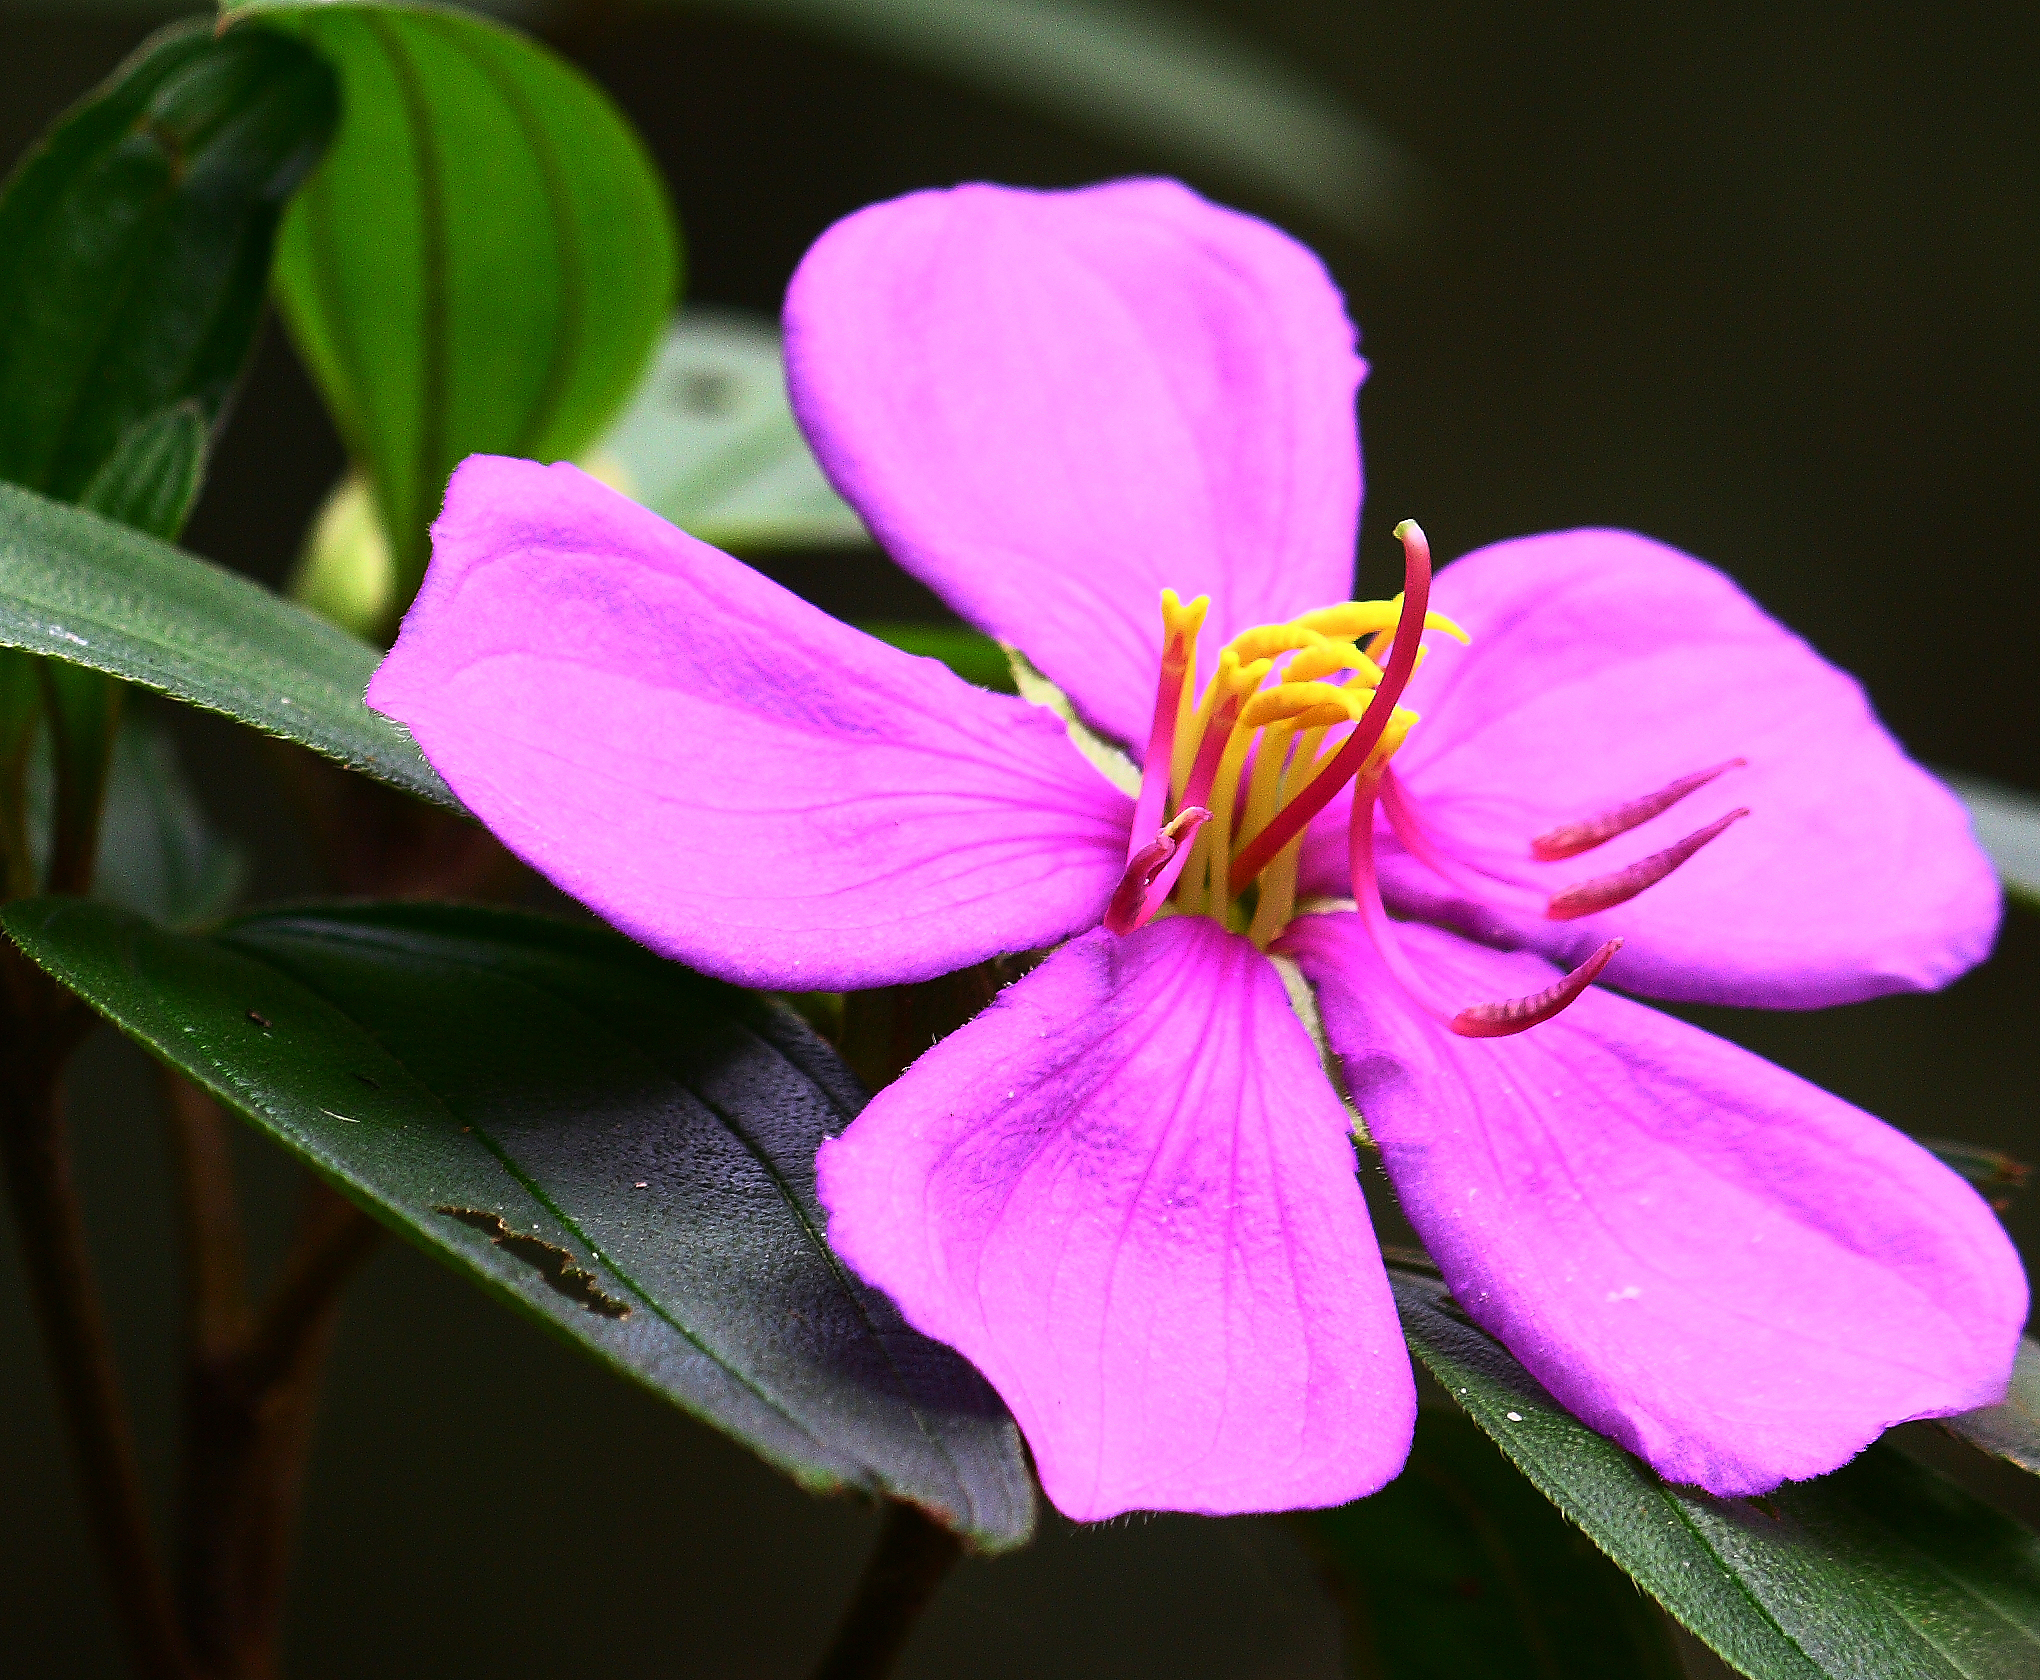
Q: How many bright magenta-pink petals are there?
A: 5